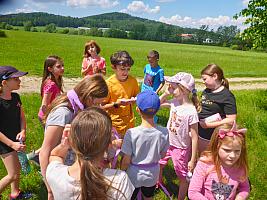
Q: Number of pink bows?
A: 1